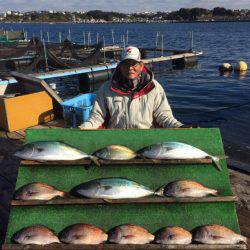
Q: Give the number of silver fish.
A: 3